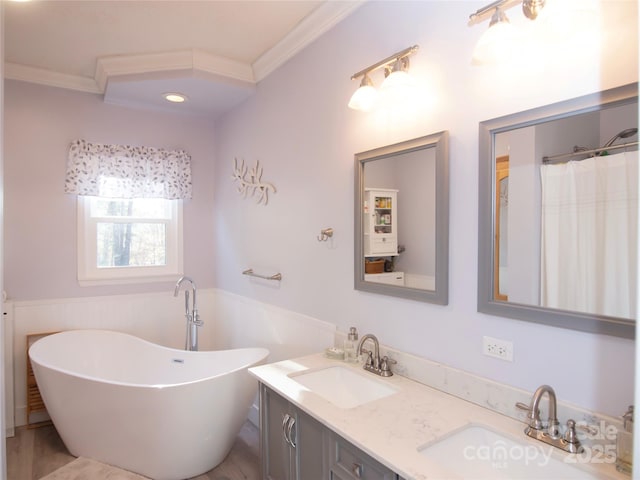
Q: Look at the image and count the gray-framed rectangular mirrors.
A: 2